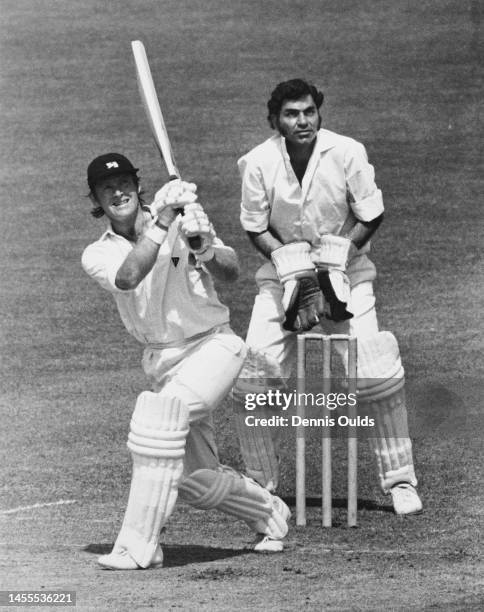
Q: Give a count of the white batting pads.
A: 4